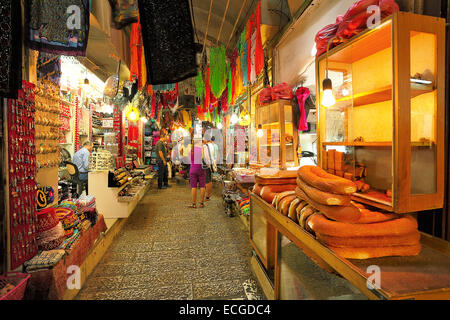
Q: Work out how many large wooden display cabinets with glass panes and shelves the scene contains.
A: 2